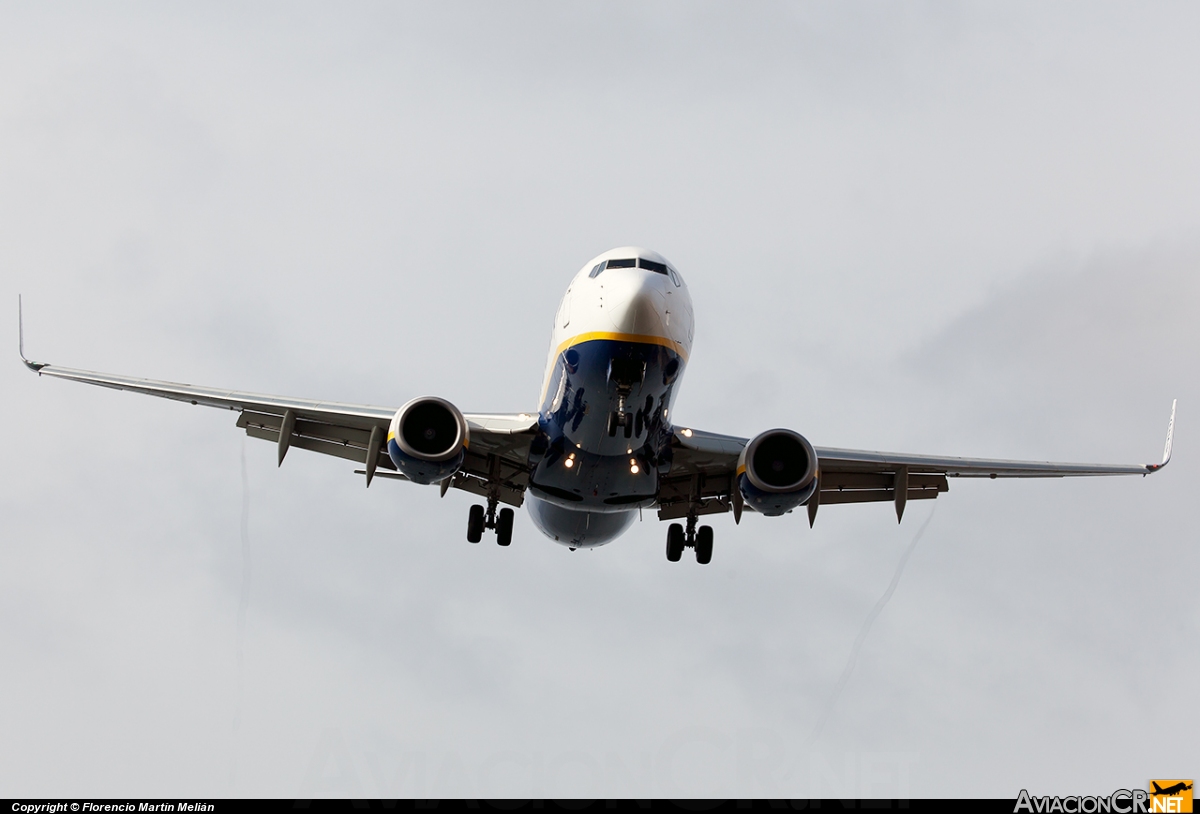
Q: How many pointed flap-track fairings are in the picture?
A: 6